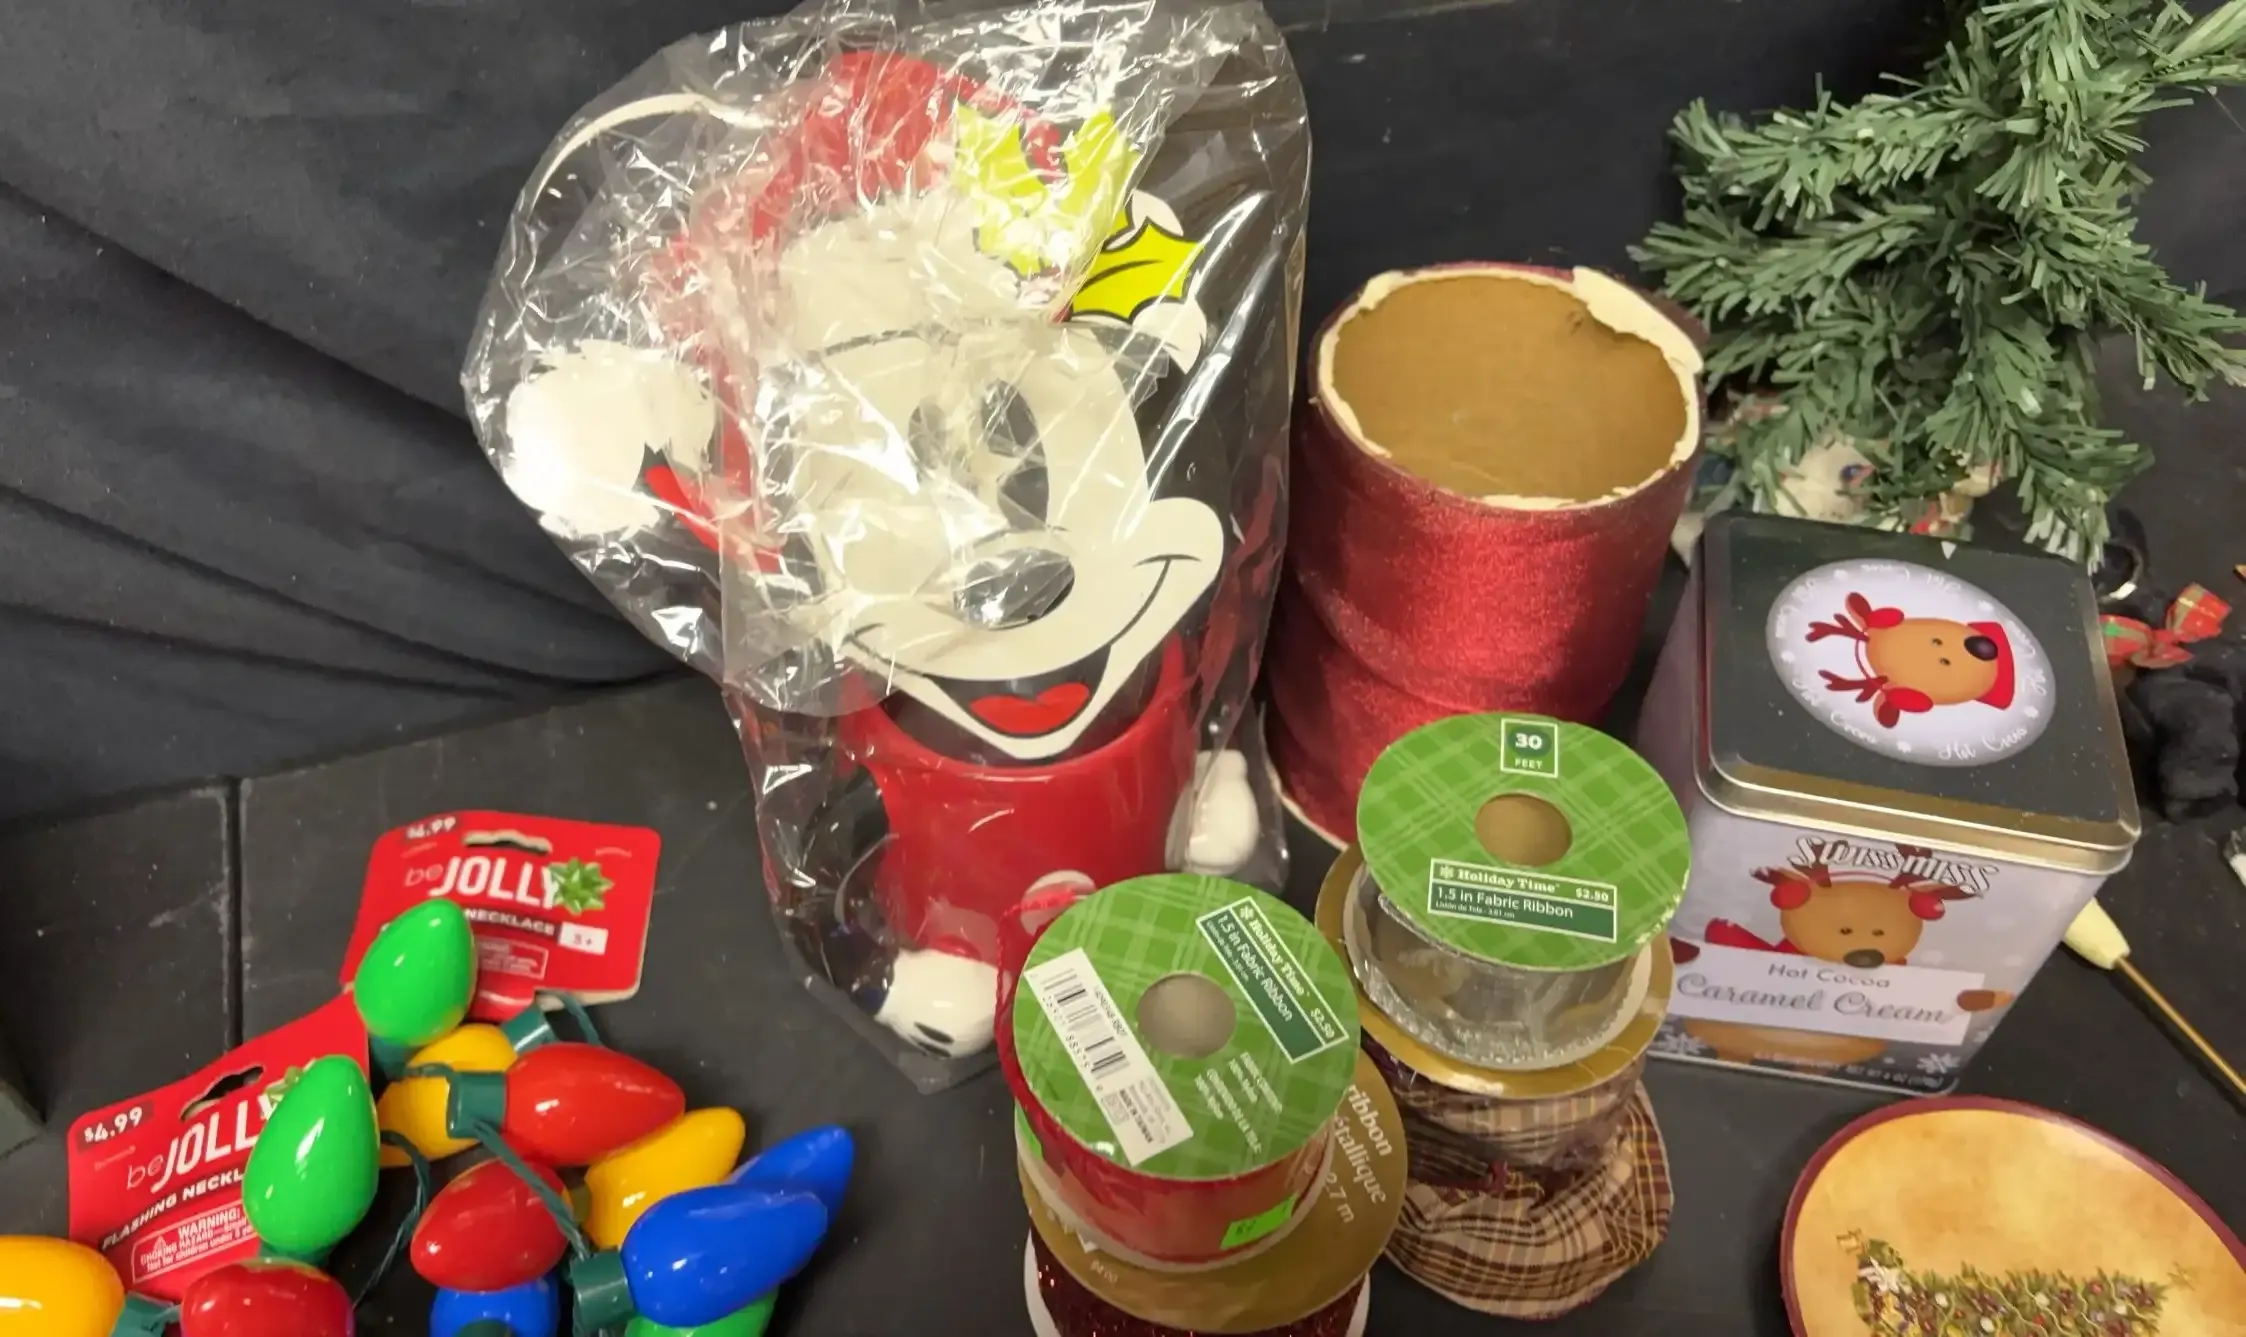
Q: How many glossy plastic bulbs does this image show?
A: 12